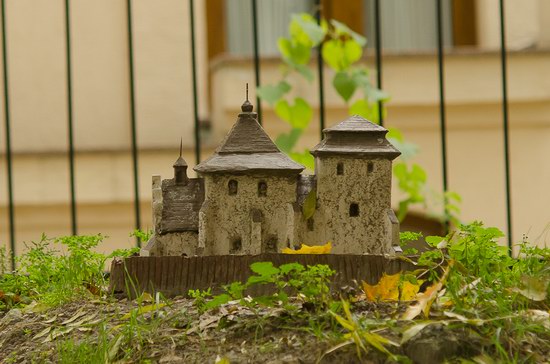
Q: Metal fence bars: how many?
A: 9